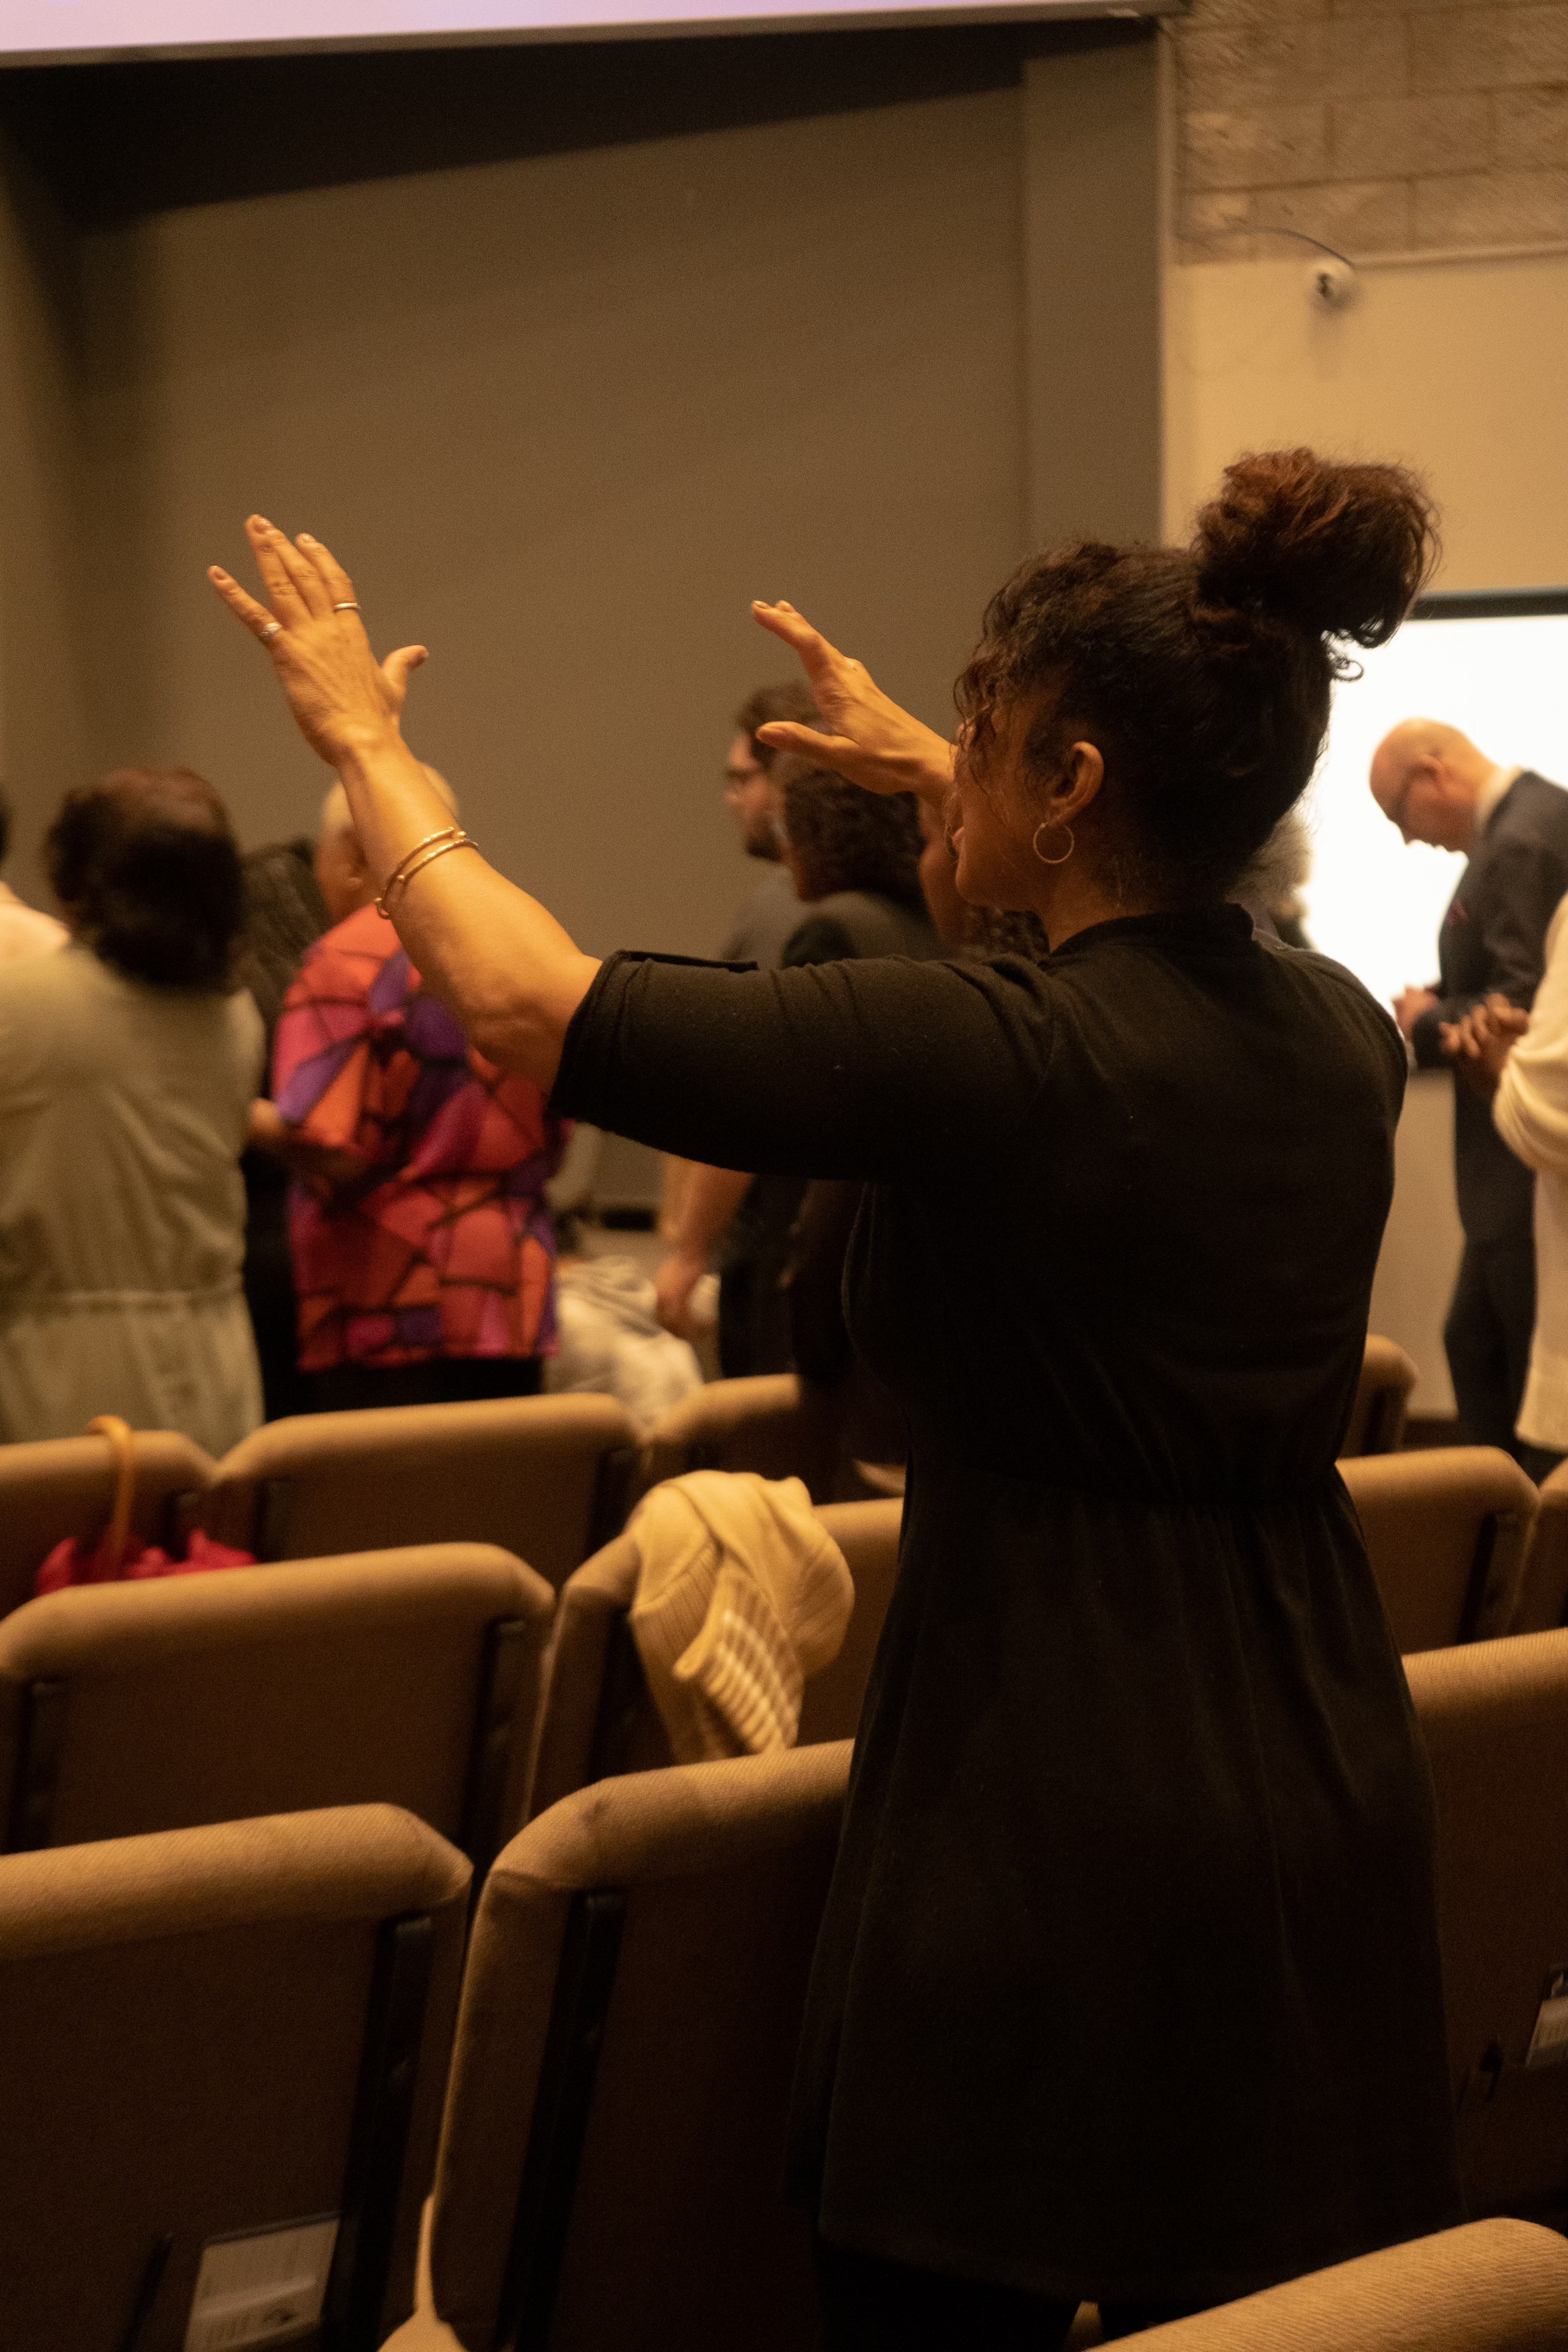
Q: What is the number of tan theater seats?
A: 12